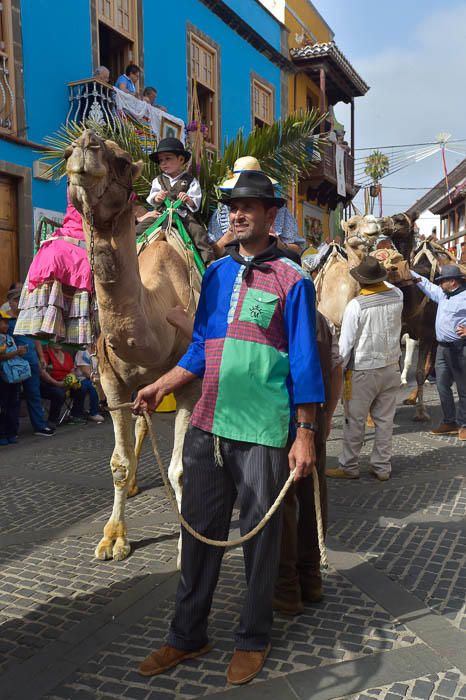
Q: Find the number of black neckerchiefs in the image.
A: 2